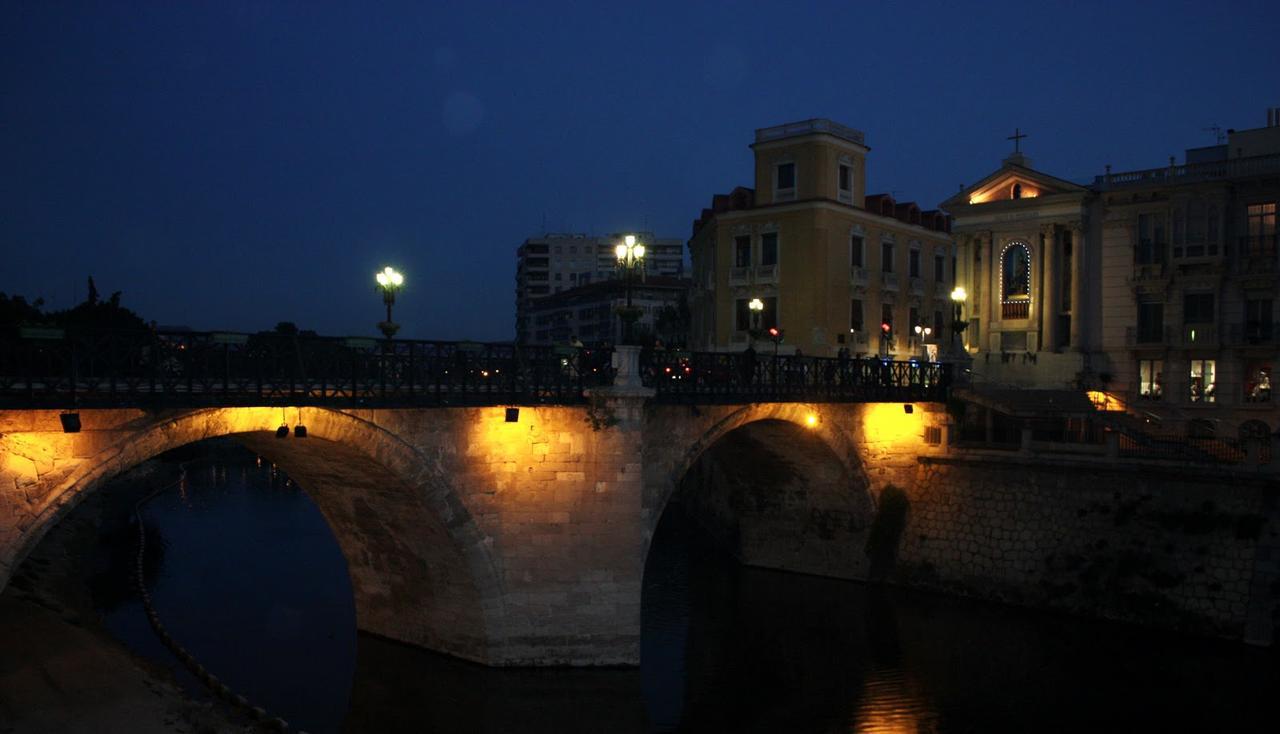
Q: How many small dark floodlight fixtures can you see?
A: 5